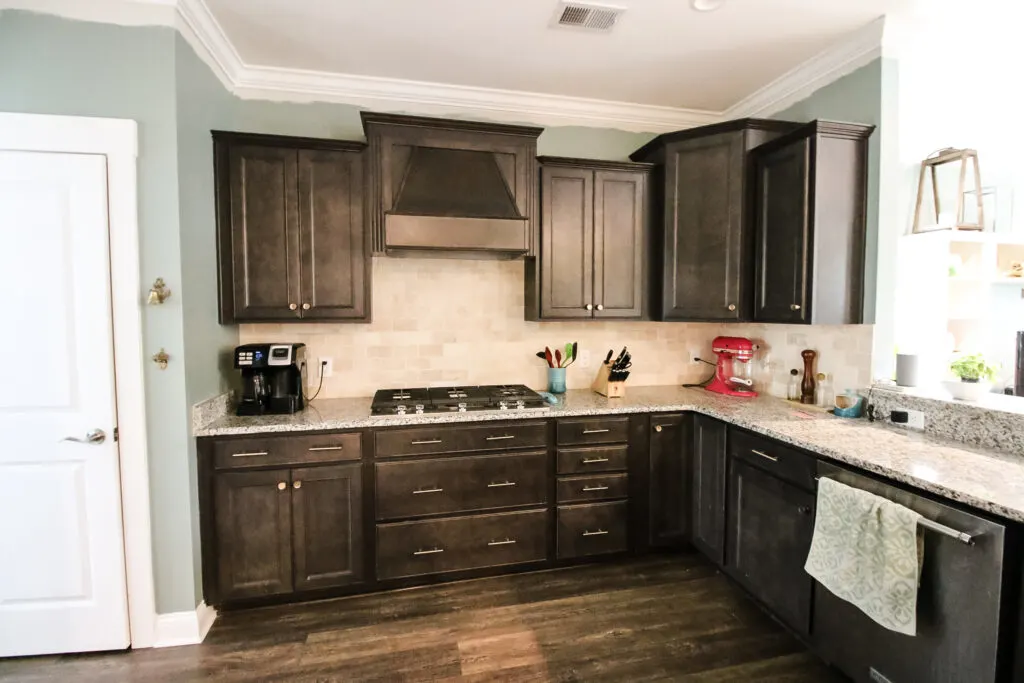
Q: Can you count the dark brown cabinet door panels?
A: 11